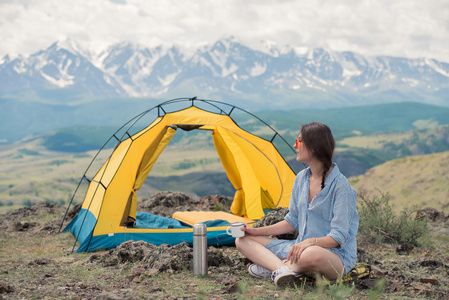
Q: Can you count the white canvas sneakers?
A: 2